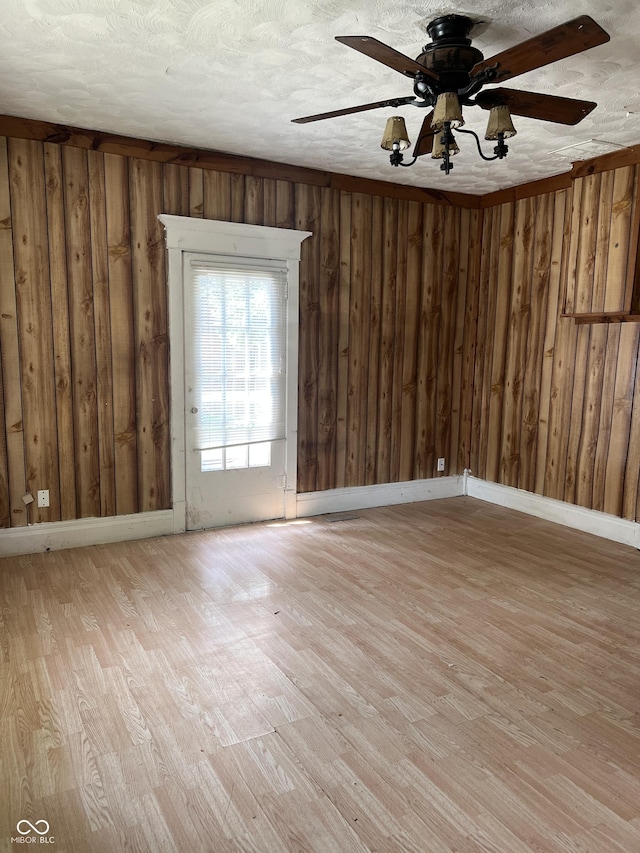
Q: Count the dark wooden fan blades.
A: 5